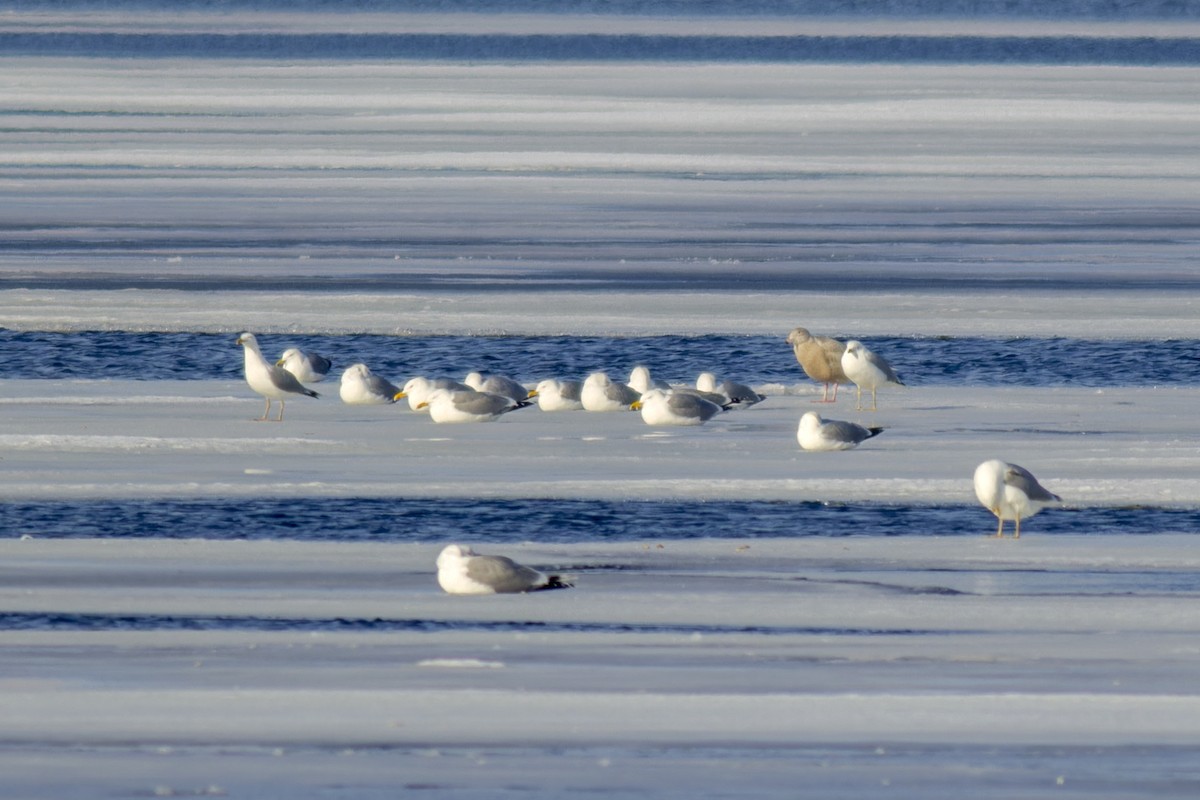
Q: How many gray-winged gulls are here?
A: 15